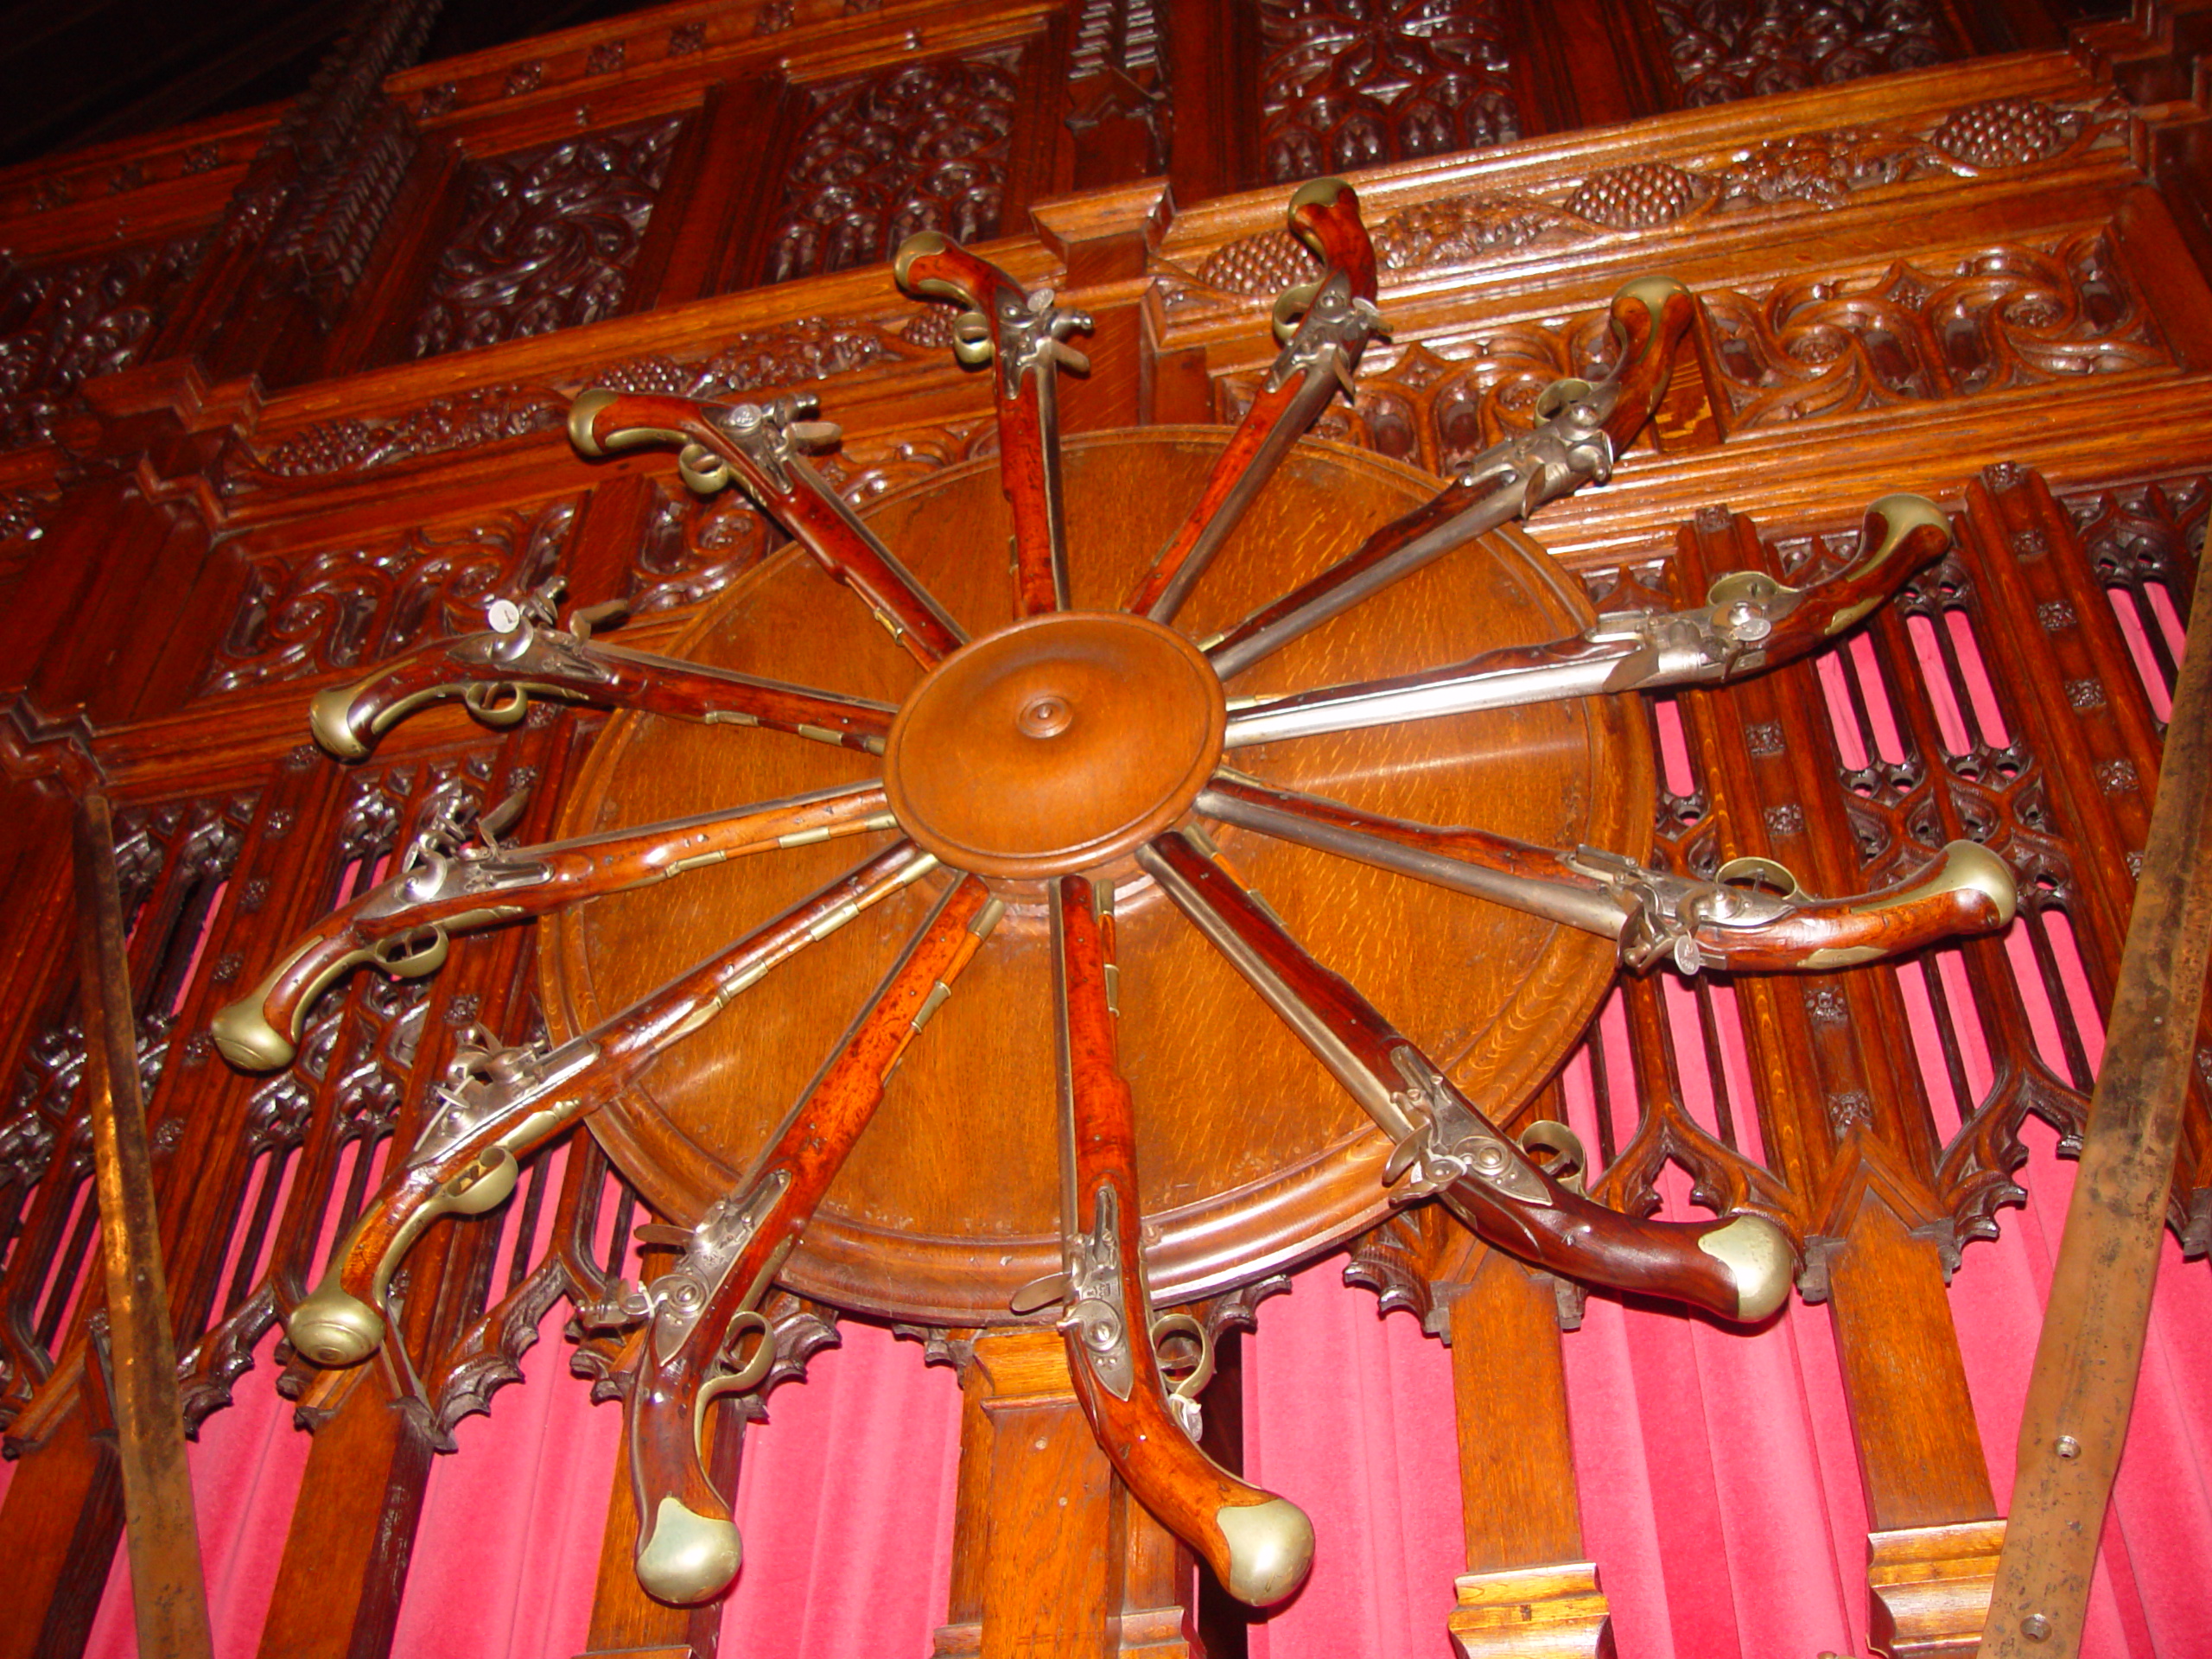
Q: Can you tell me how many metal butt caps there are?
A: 12